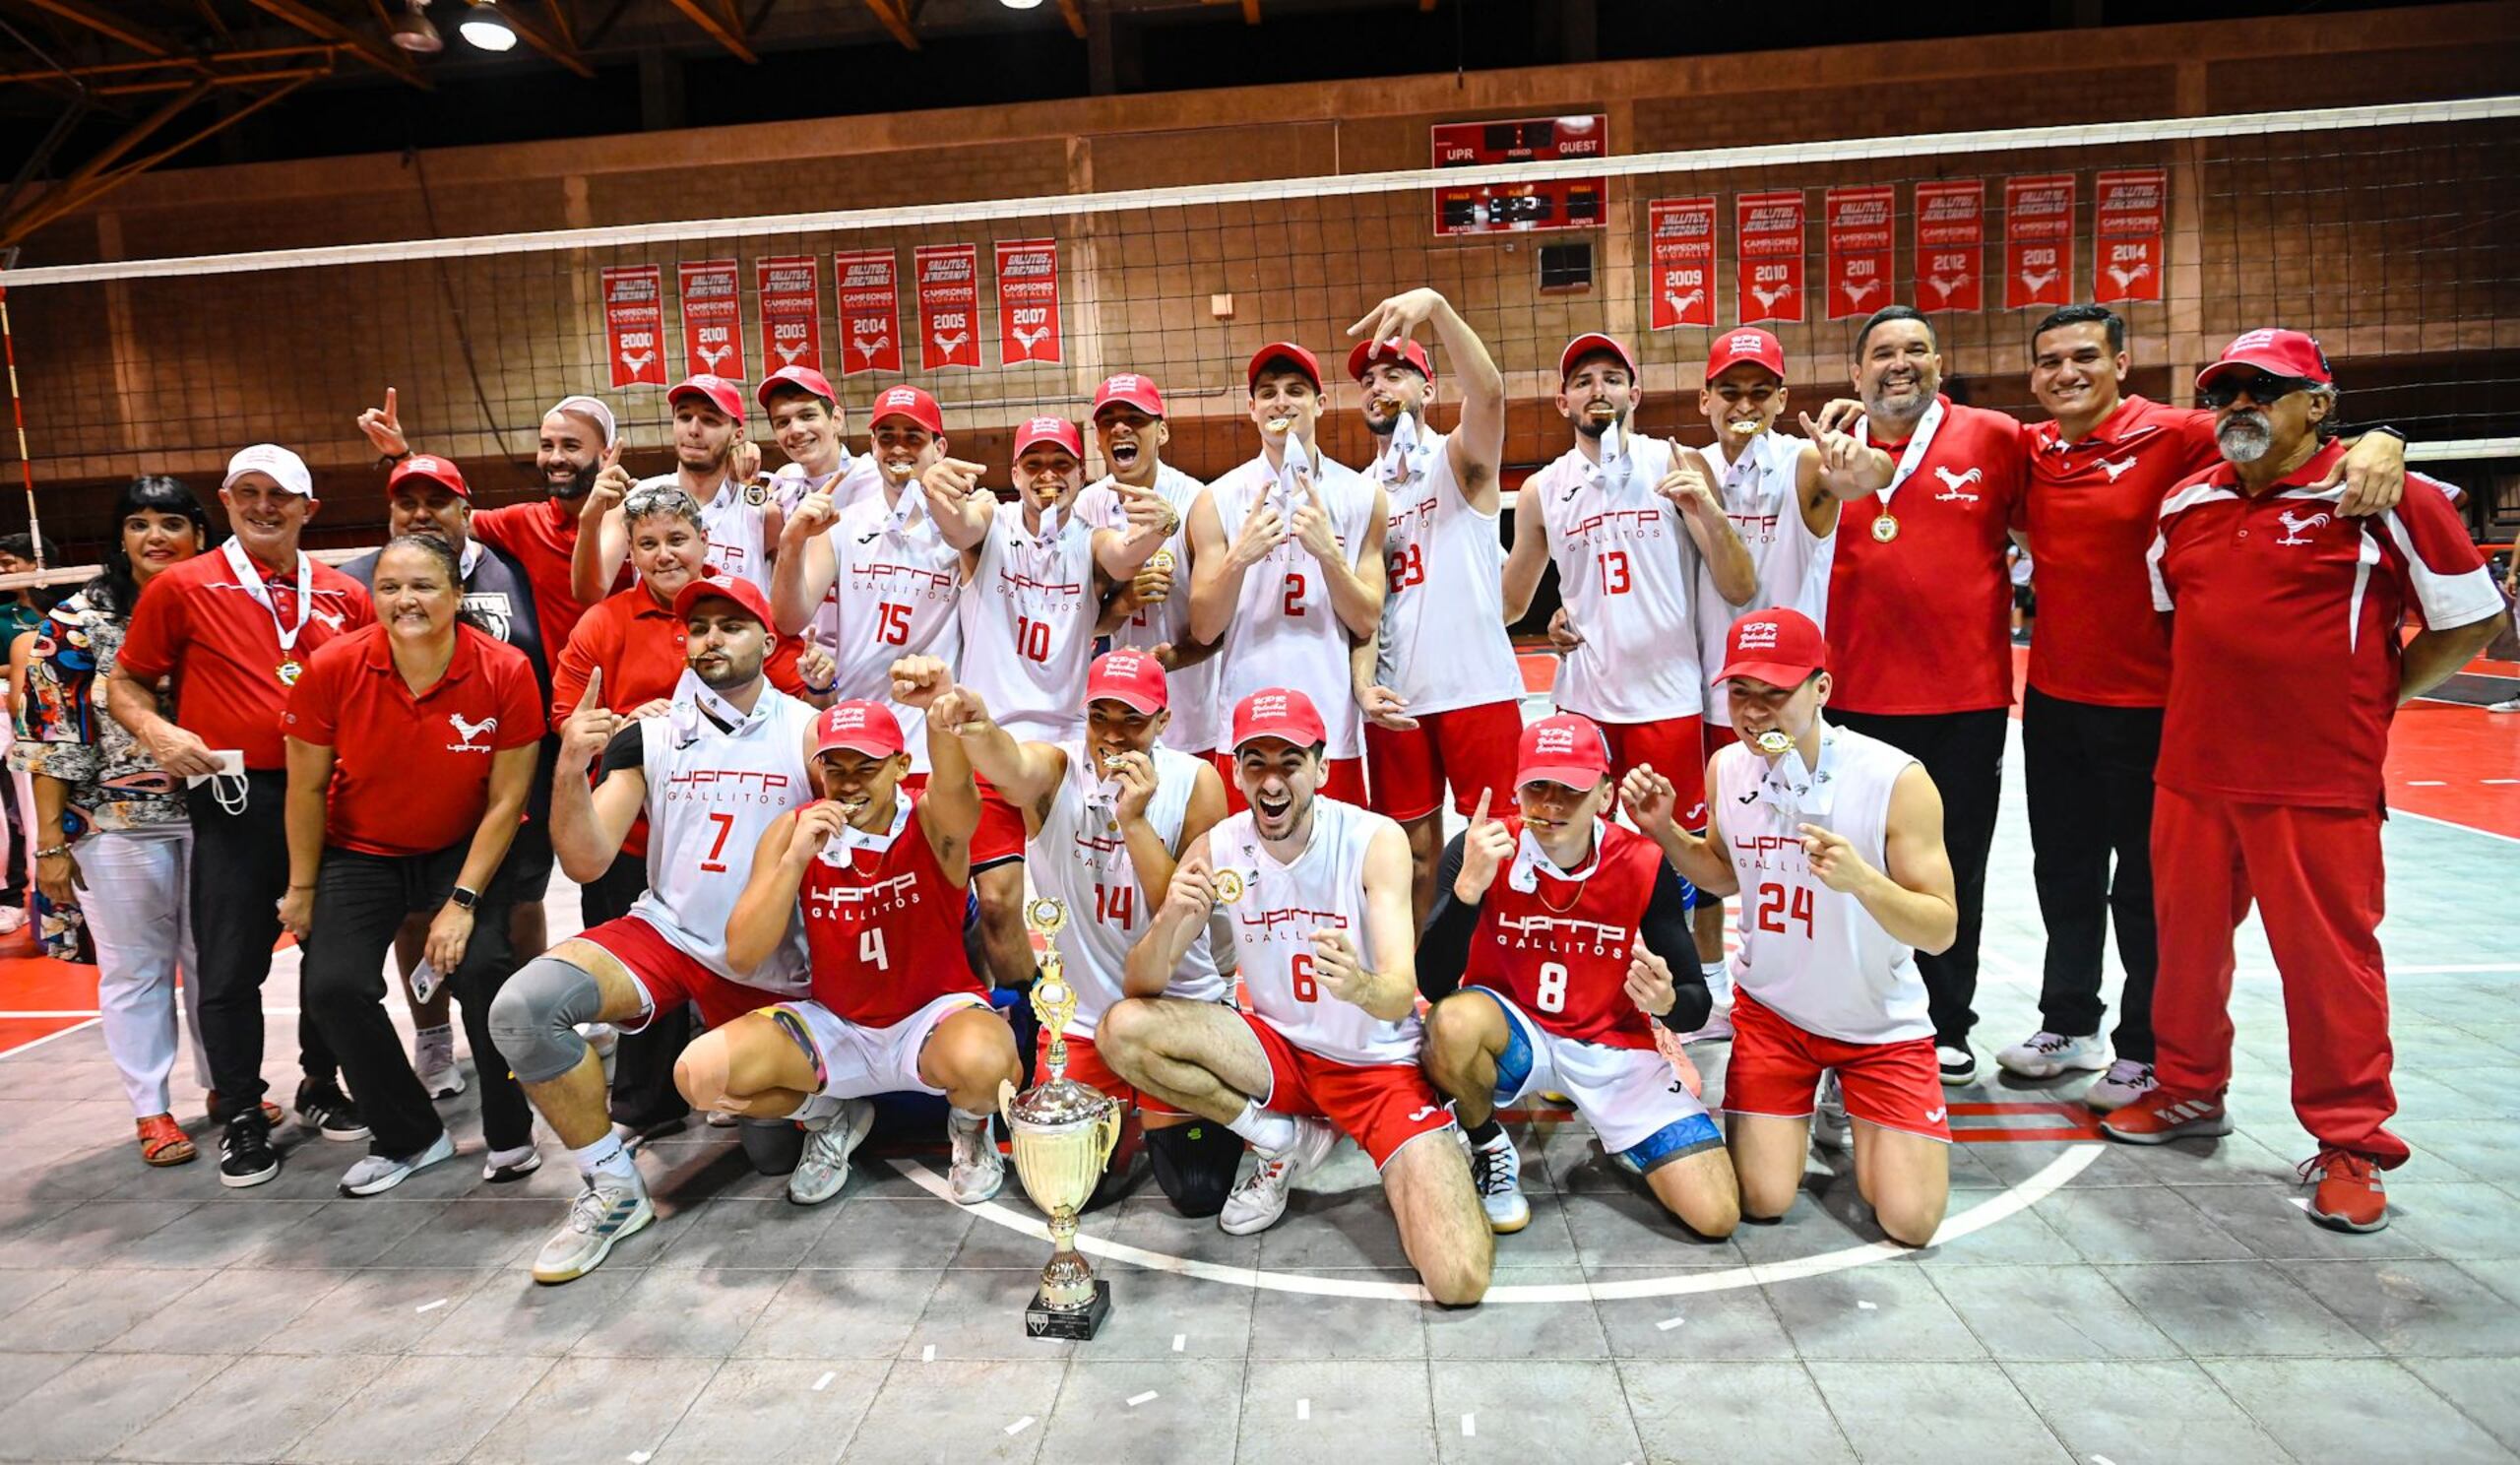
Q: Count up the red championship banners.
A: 12